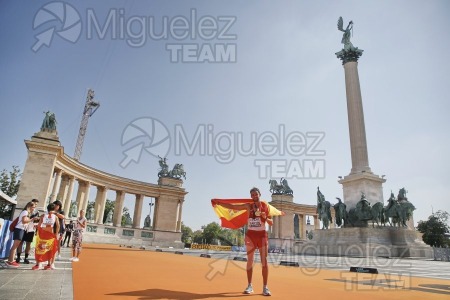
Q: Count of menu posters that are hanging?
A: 0